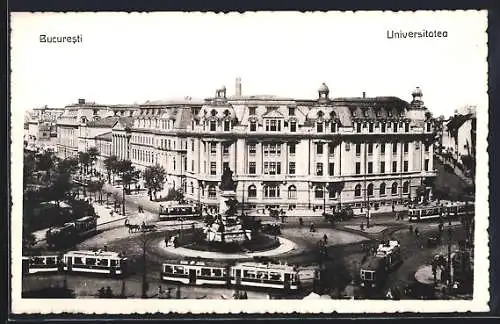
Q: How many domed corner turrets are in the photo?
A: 3